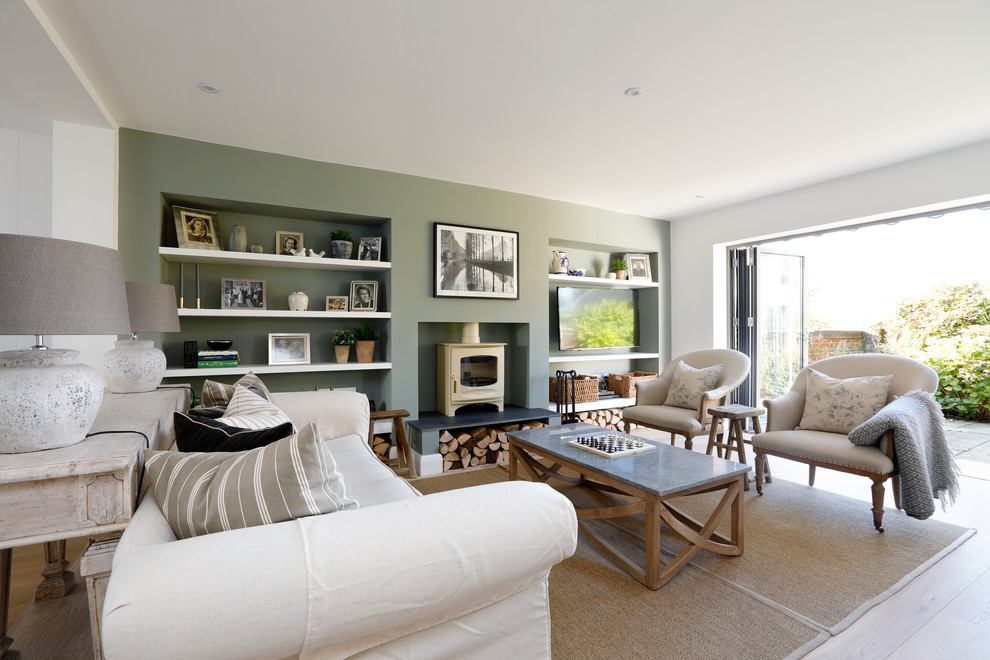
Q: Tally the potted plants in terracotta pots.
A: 3